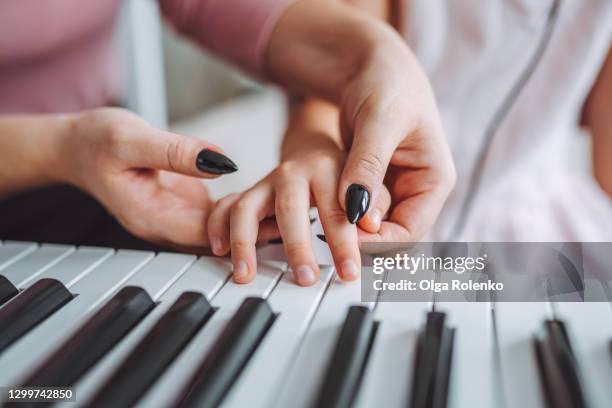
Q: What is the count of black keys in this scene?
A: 8